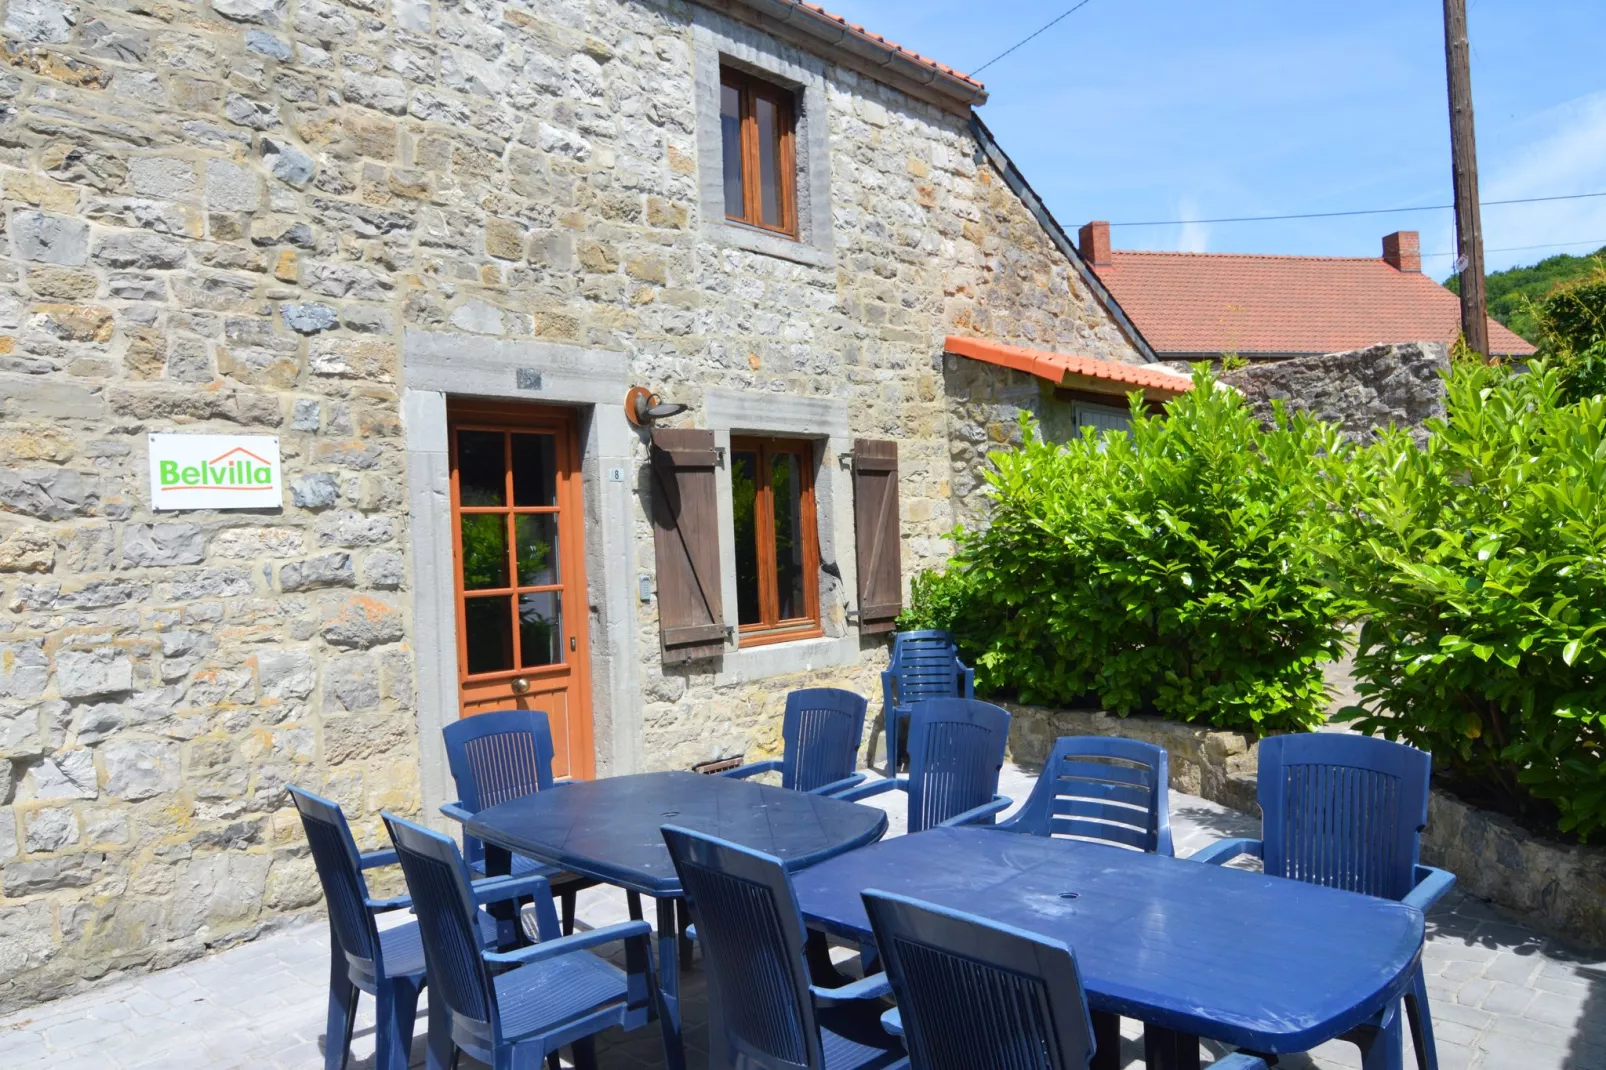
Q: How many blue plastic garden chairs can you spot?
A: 10